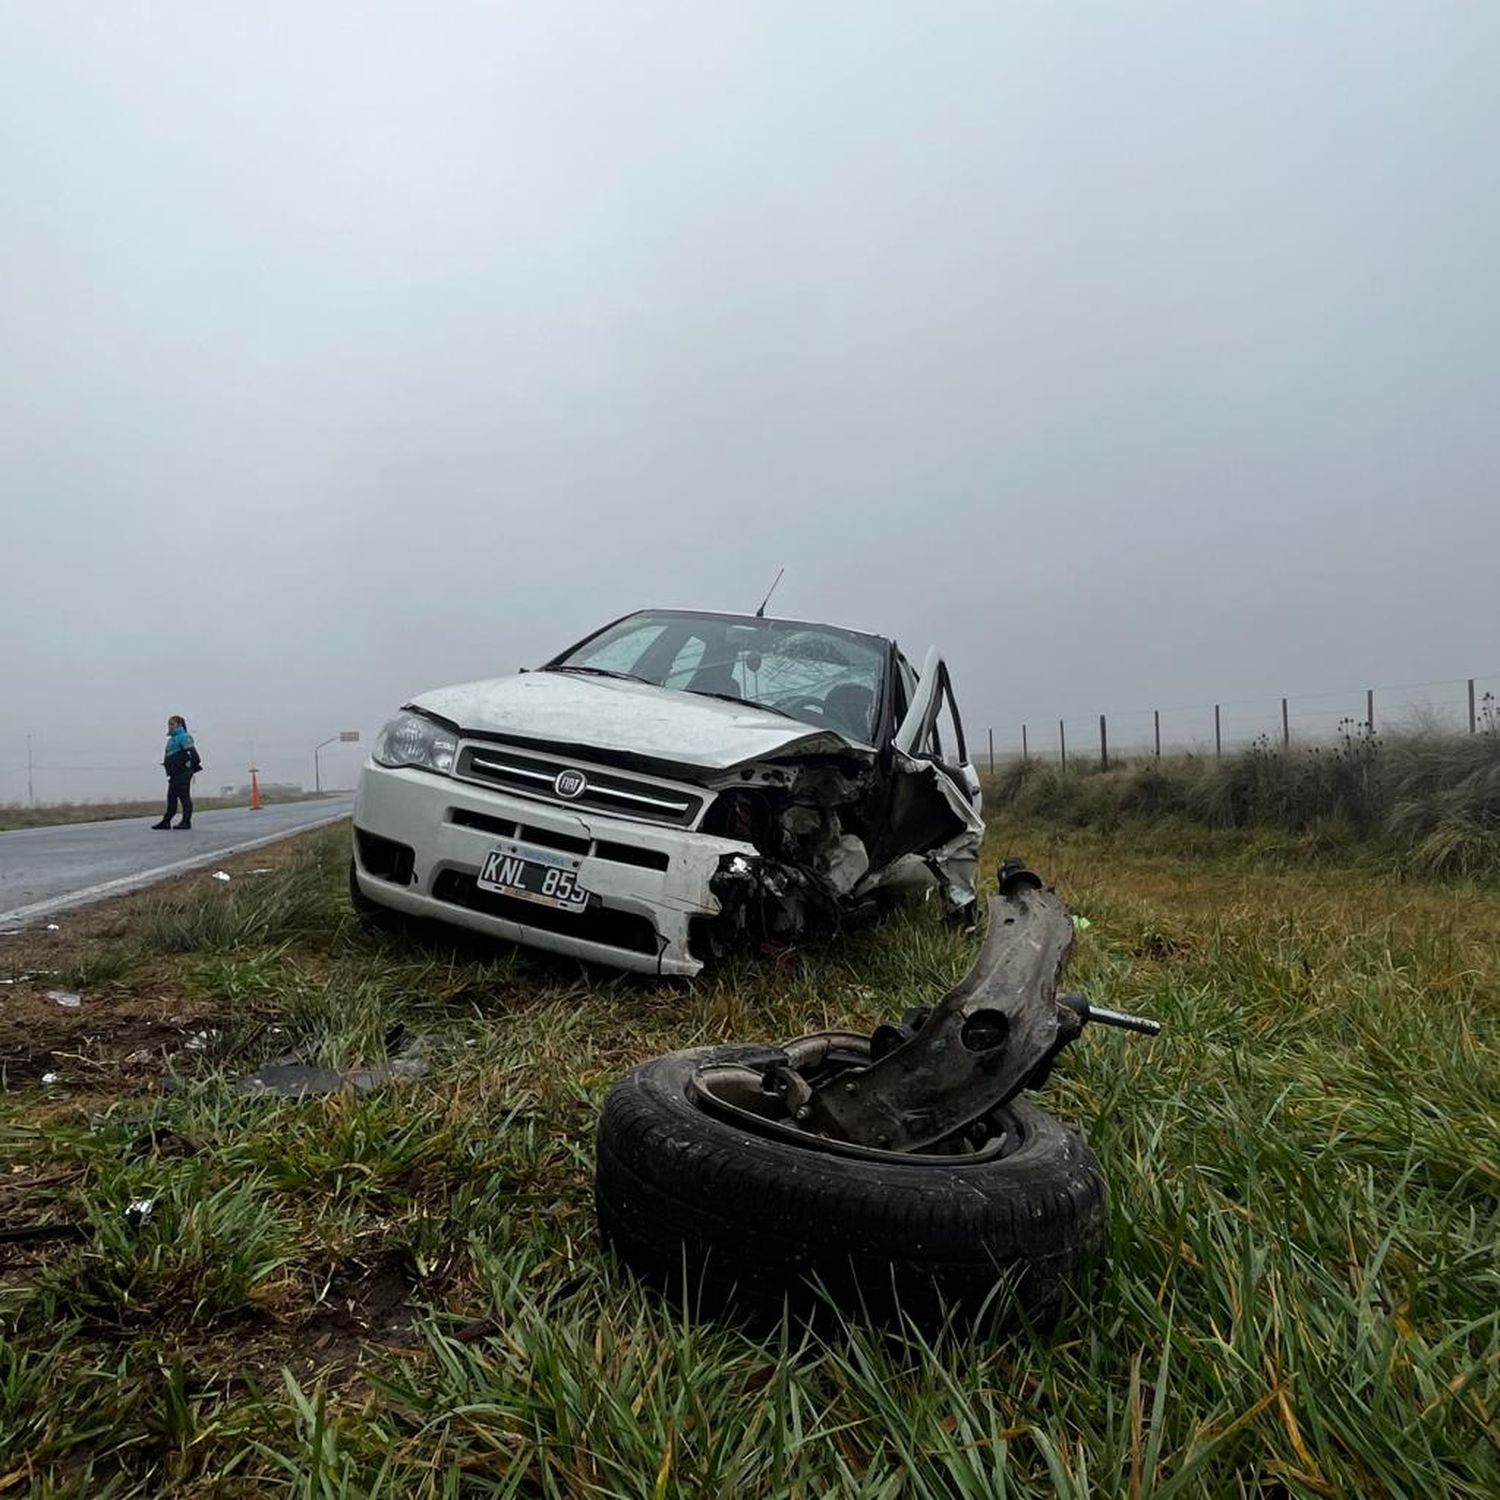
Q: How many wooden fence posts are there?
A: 9